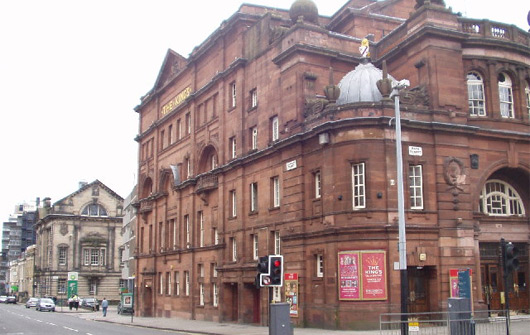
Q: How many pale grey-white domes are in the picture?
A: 1